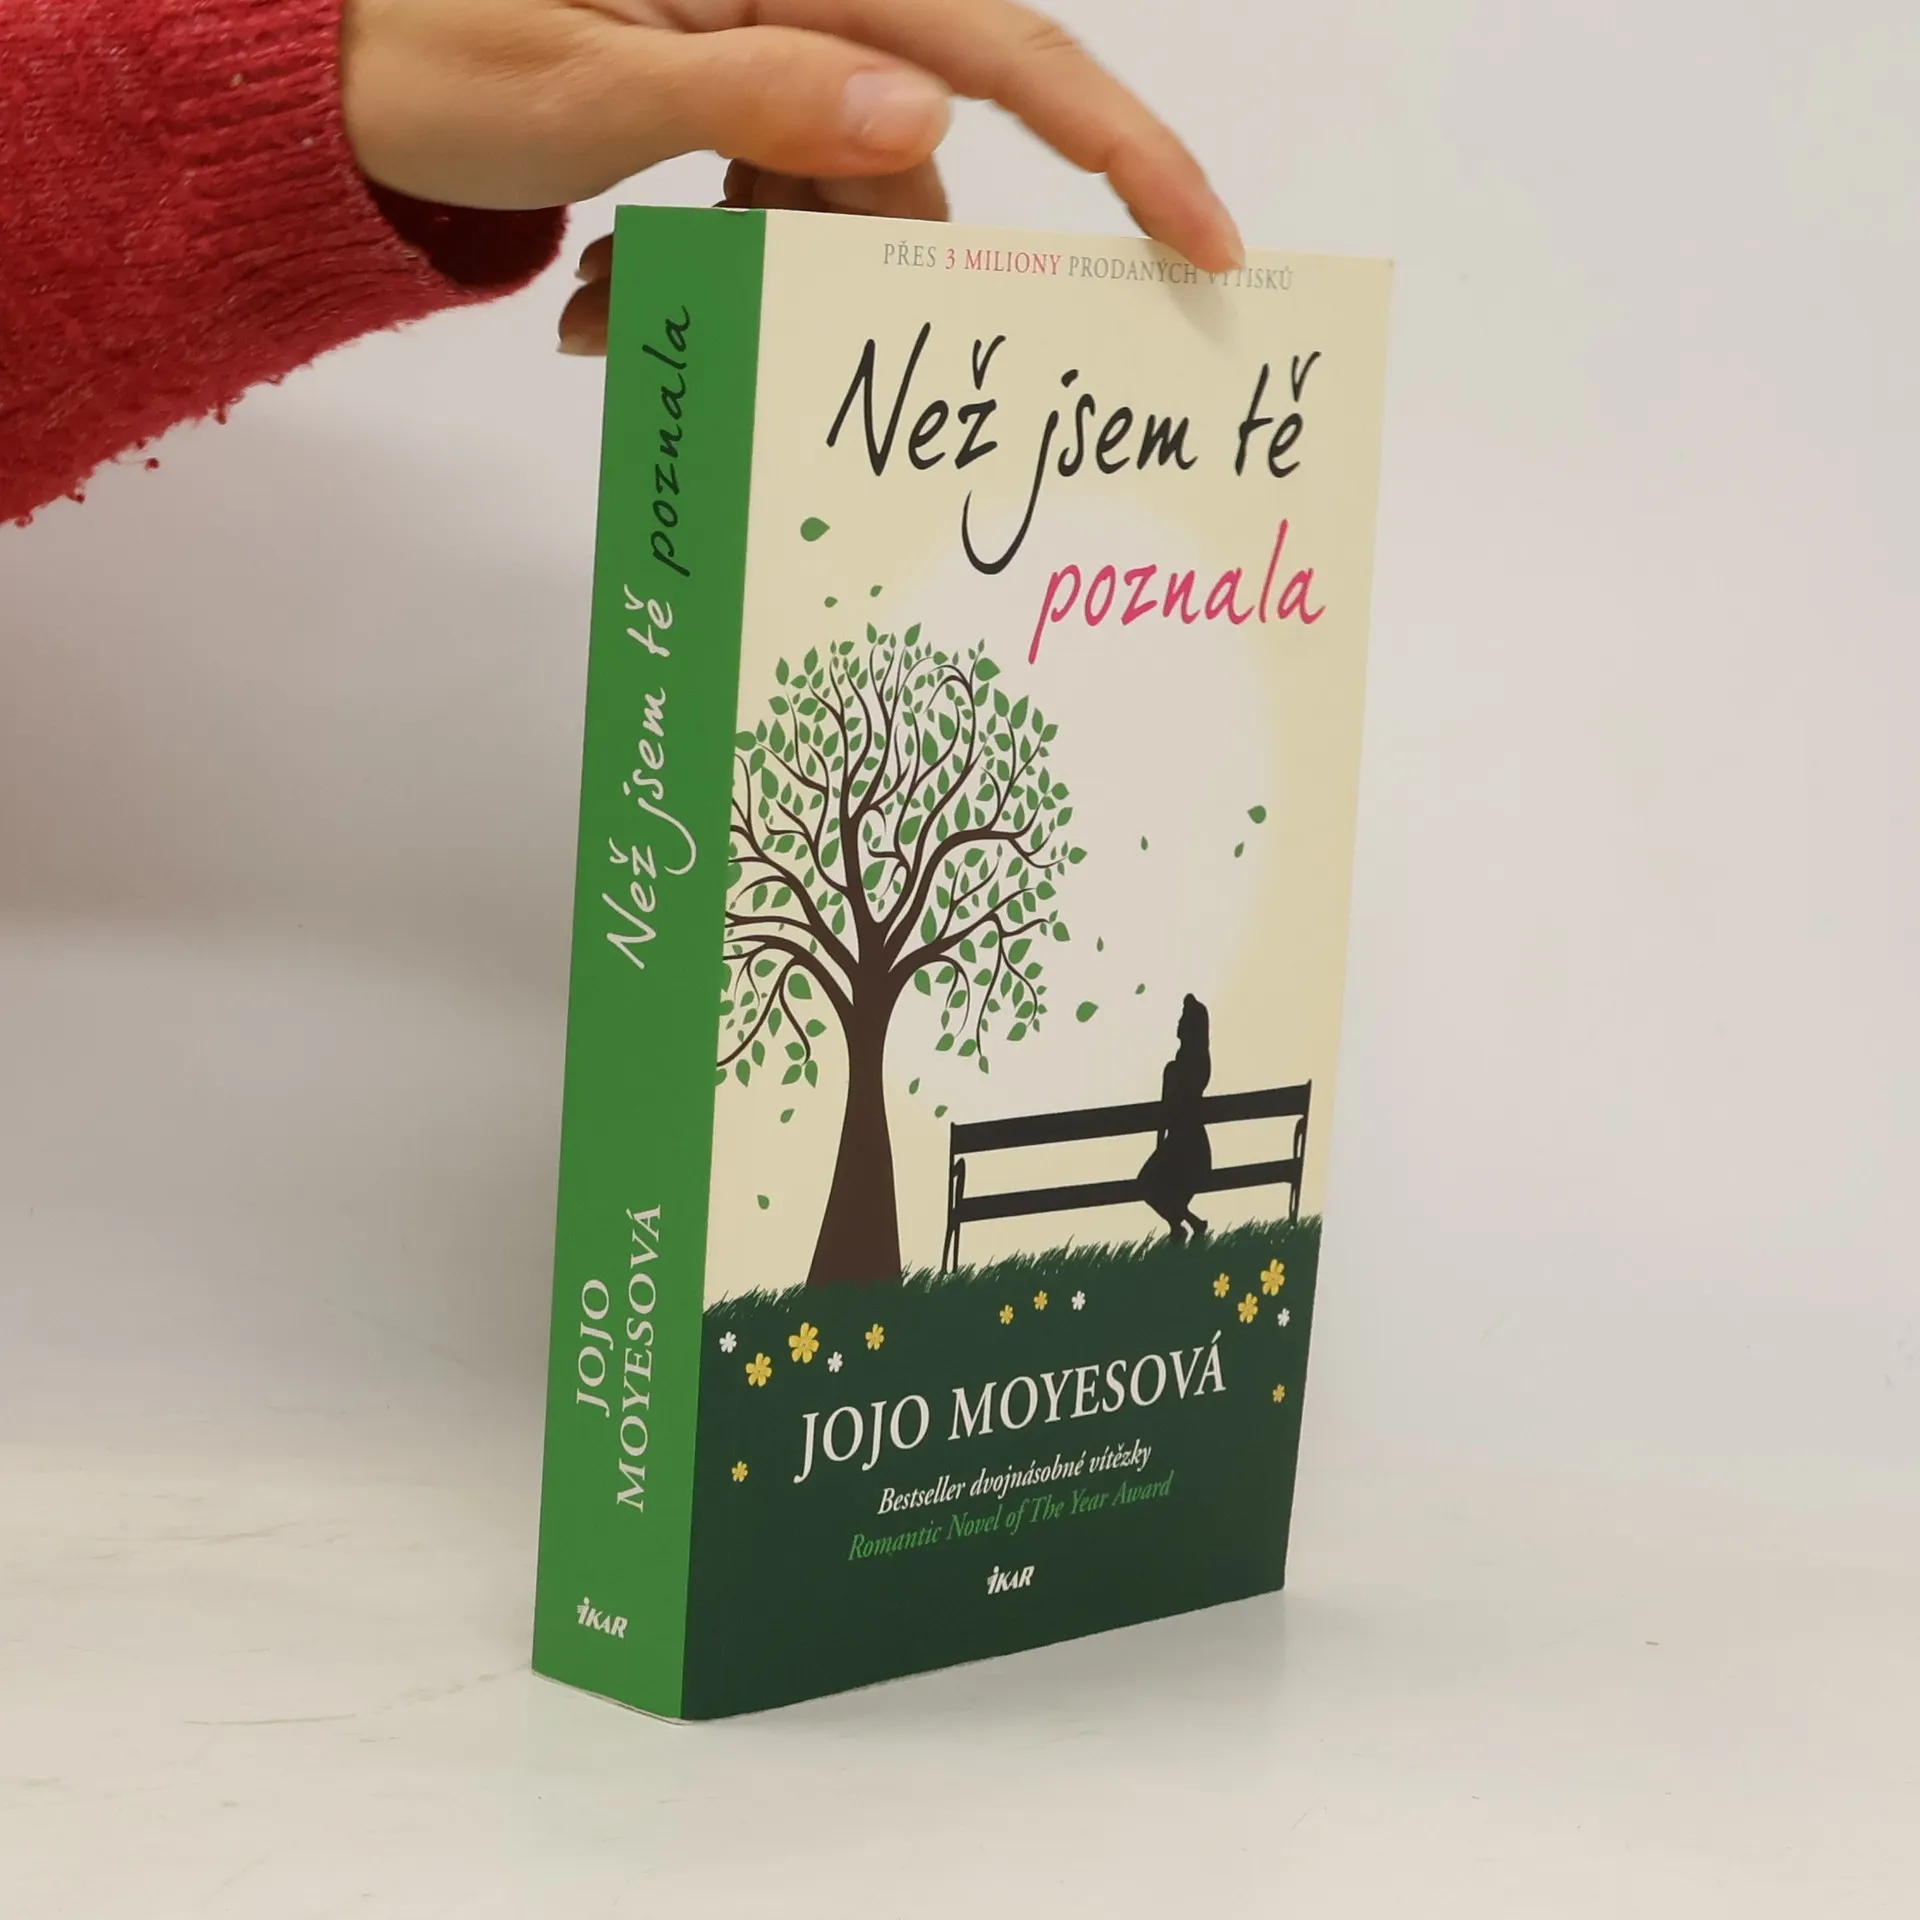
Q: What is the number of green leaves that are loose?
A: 13